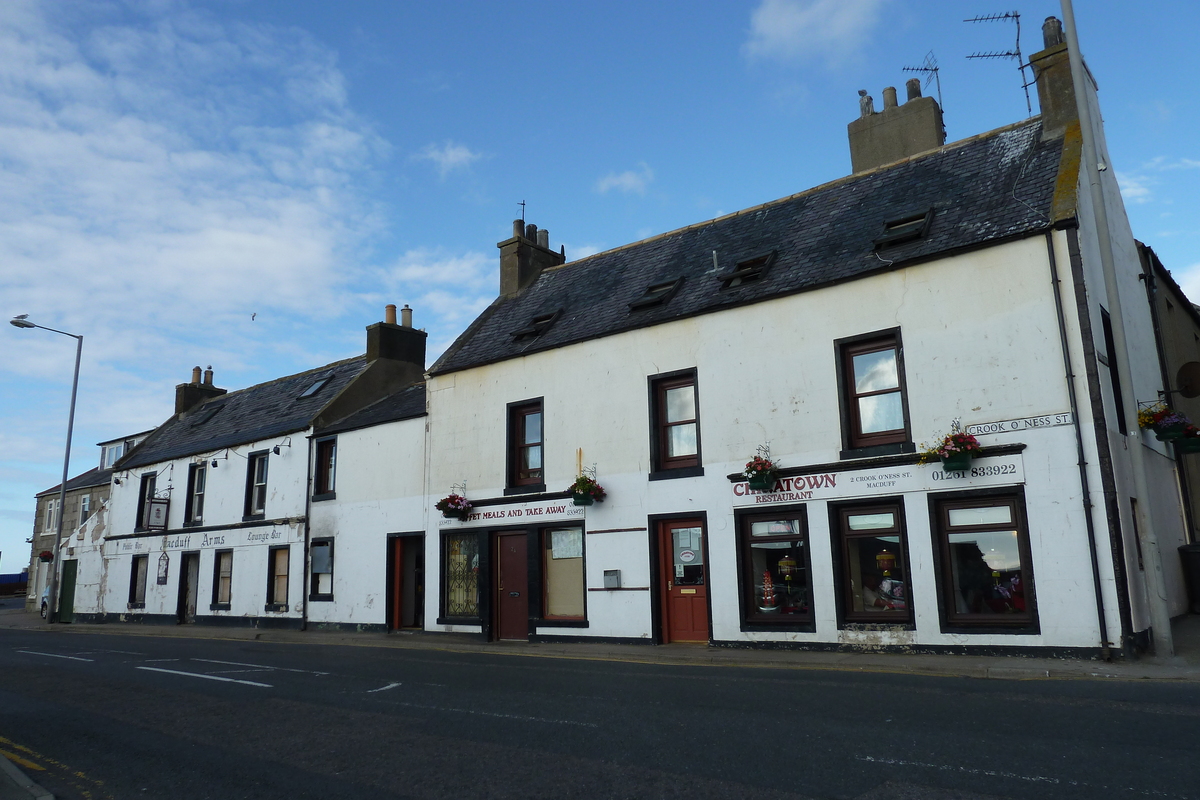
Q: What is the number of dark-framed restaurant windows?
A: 3